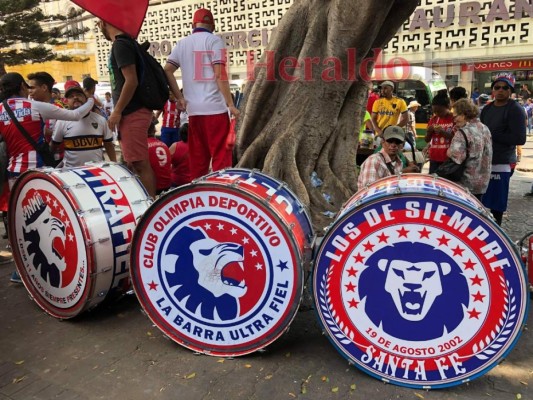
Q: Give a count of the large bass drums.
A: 3